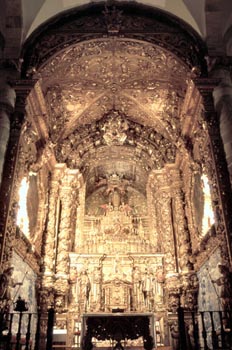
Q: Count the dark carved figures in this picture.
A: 2